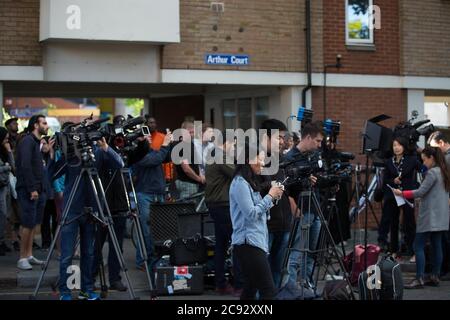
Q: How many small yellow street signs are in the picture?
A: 0